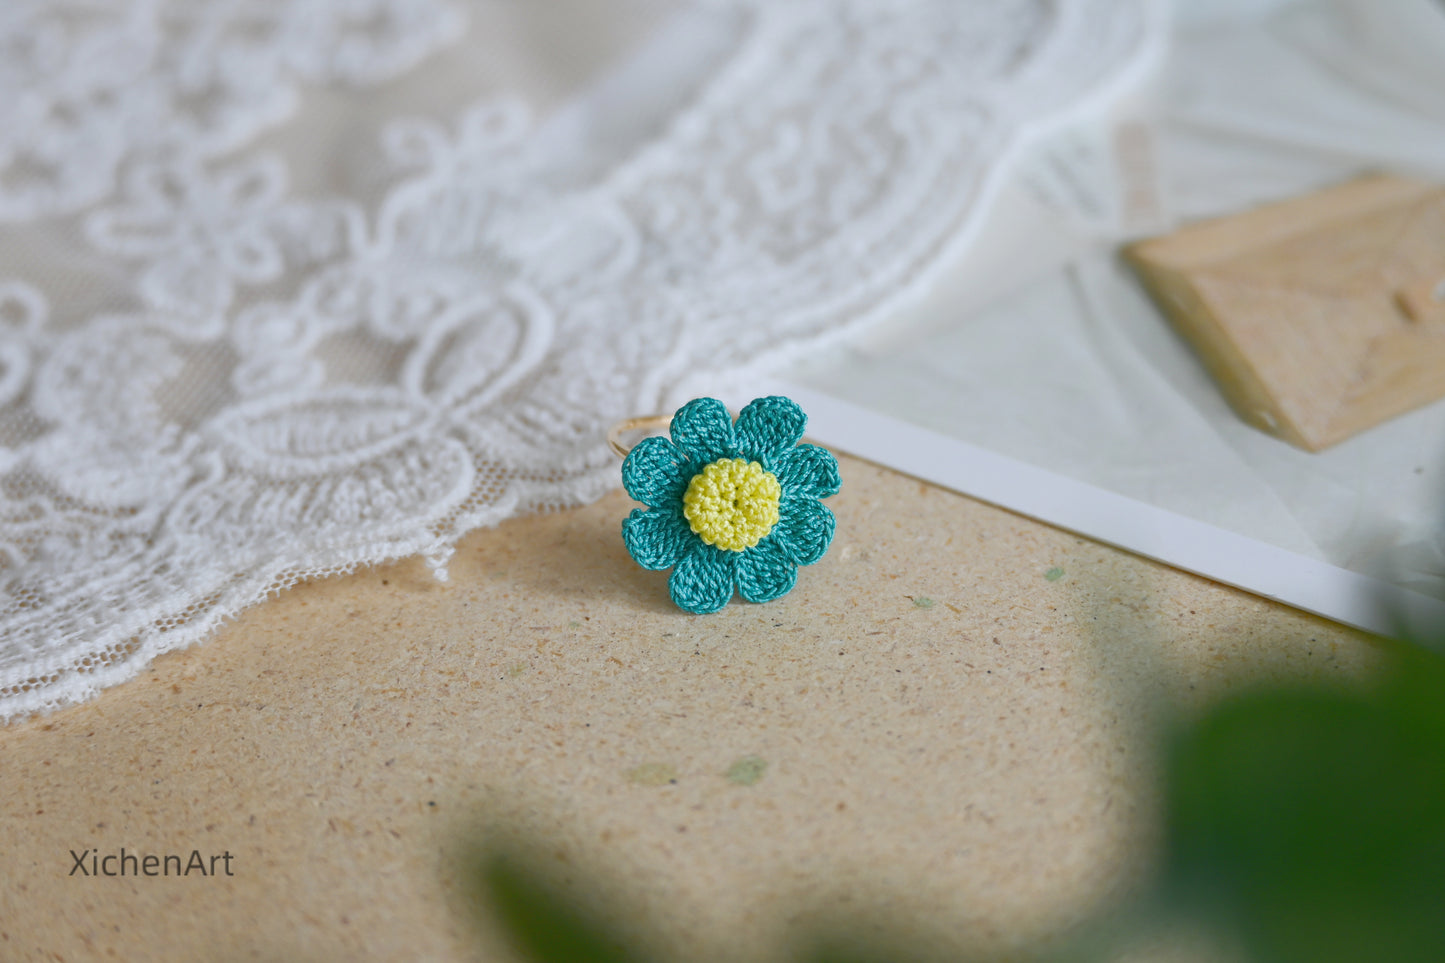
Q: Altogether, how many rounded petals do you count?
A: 8